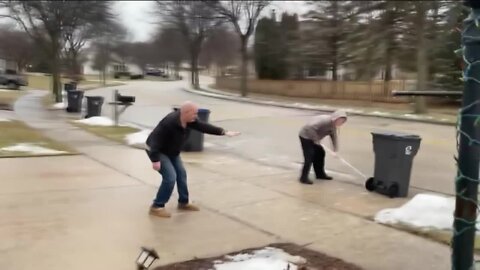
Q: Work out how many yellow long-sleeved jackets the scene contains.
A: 0